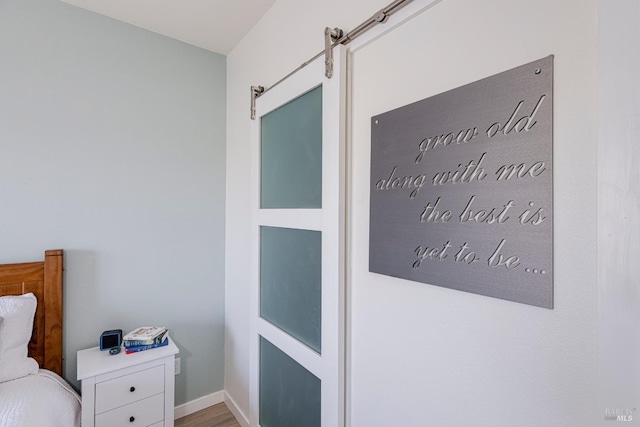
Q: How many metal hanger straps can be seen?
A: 2